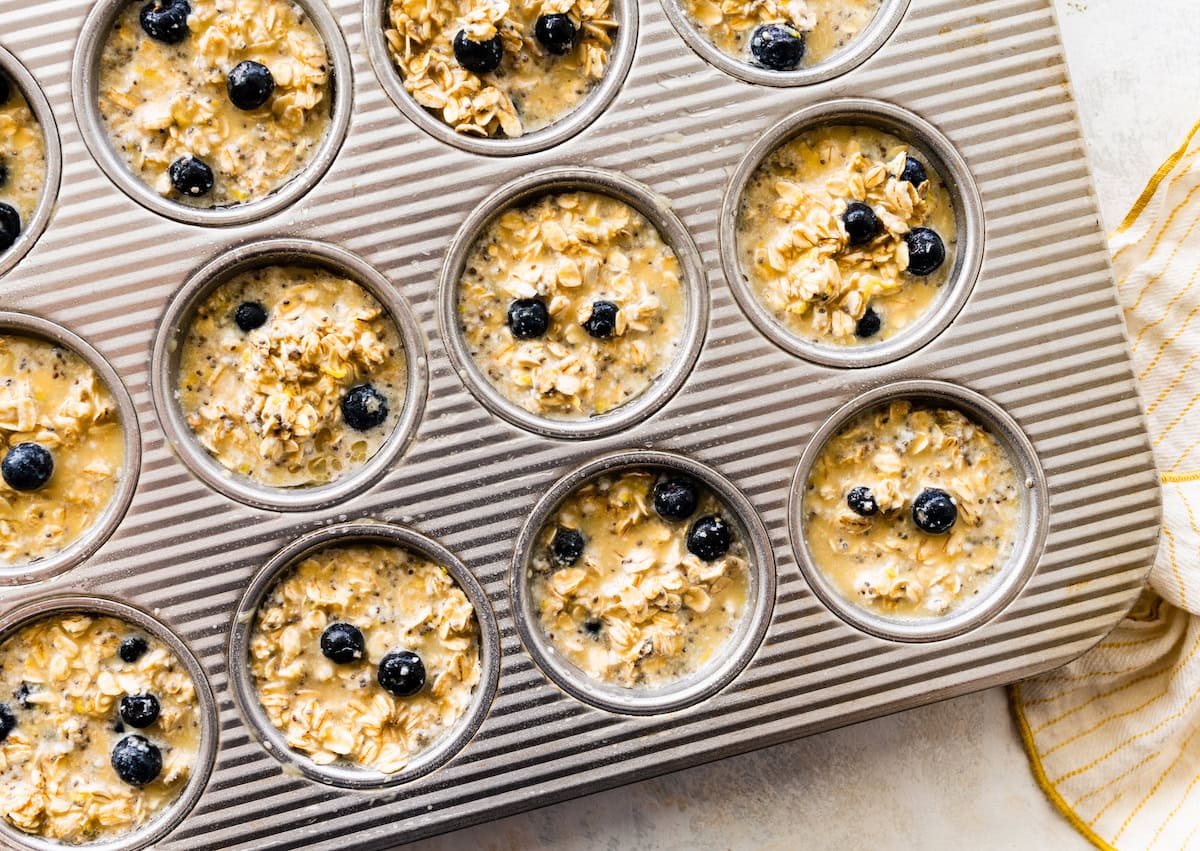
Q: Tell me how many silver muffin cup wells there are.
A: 12